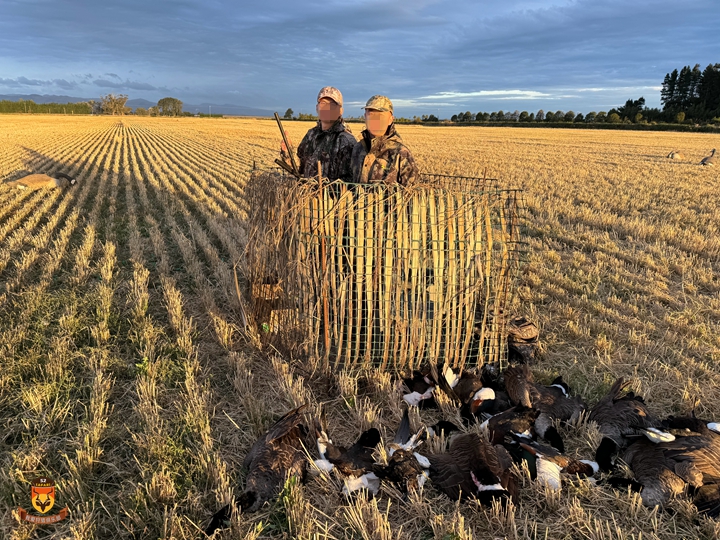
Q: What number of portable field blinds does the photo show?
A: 1